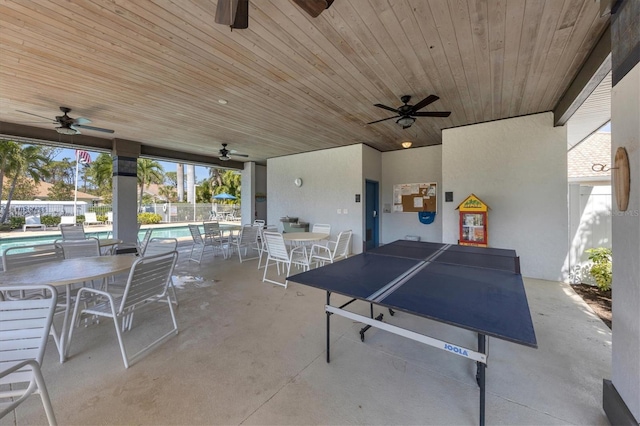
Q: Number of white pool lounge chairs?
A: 4